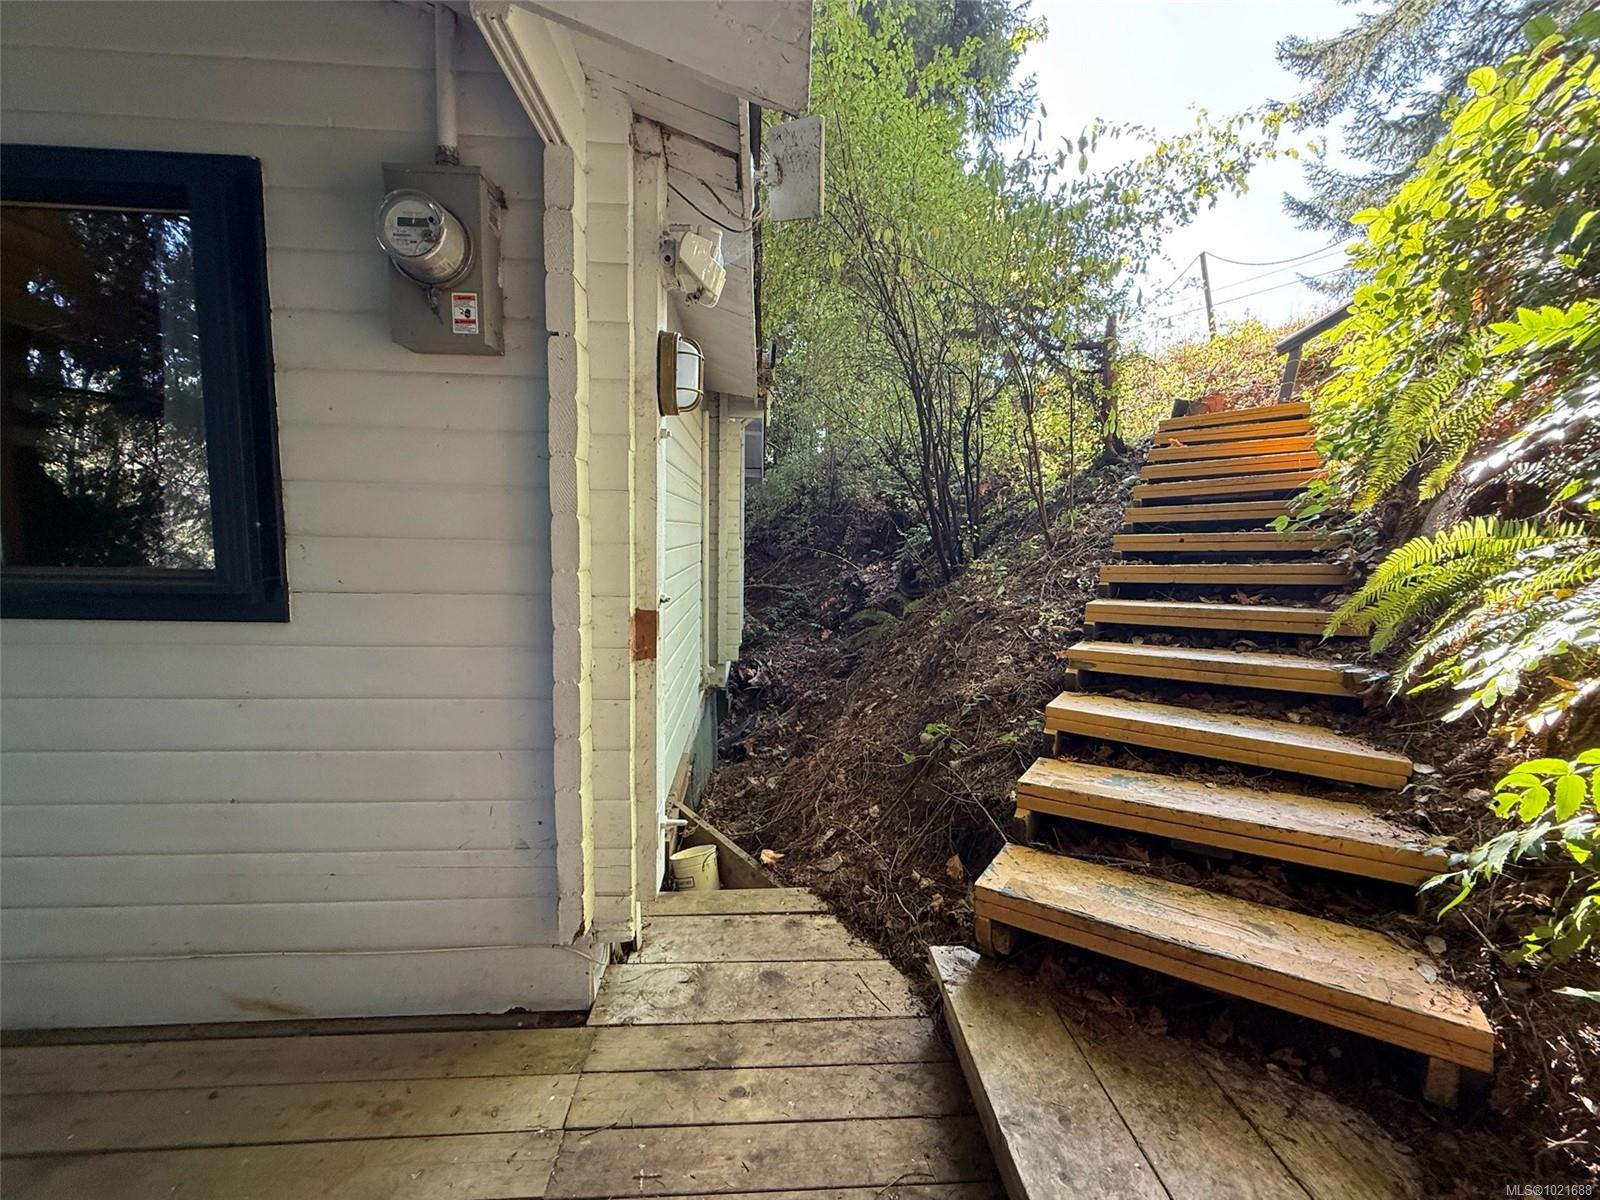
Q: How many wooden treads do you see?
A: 13